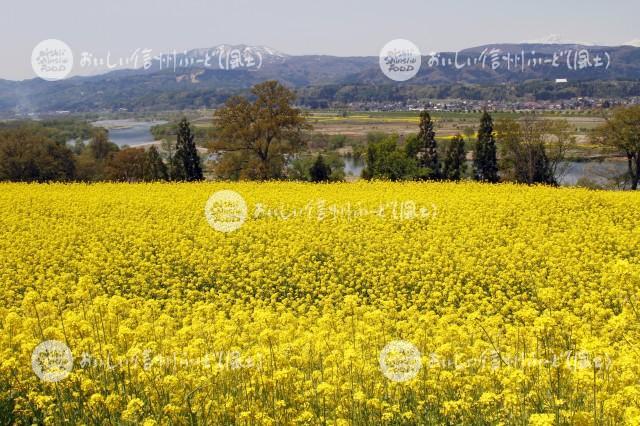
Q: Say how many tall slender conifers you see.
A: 4